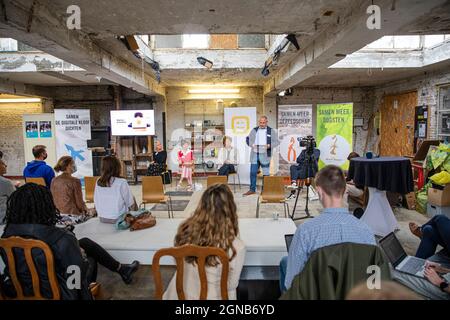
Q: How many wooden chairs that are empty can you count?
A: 4